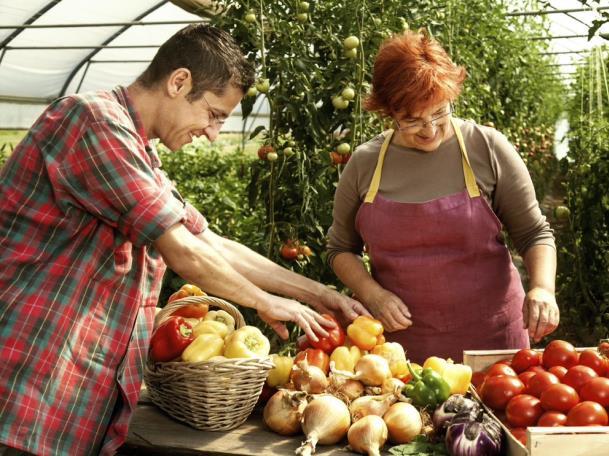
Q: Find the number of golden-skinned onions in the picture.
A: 9